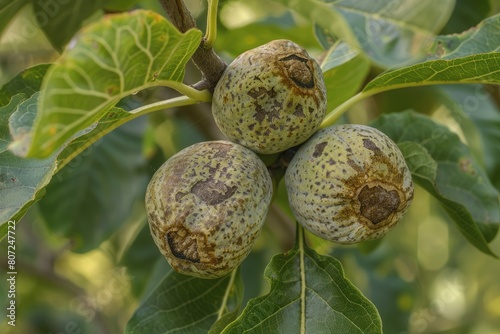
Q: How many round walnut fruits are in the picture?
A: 3